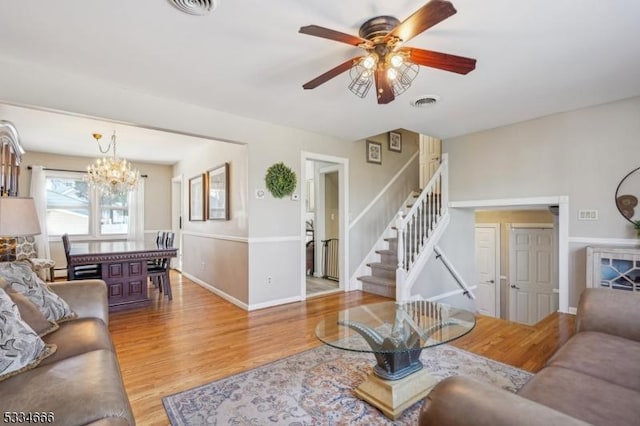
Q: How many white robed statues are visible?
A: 0